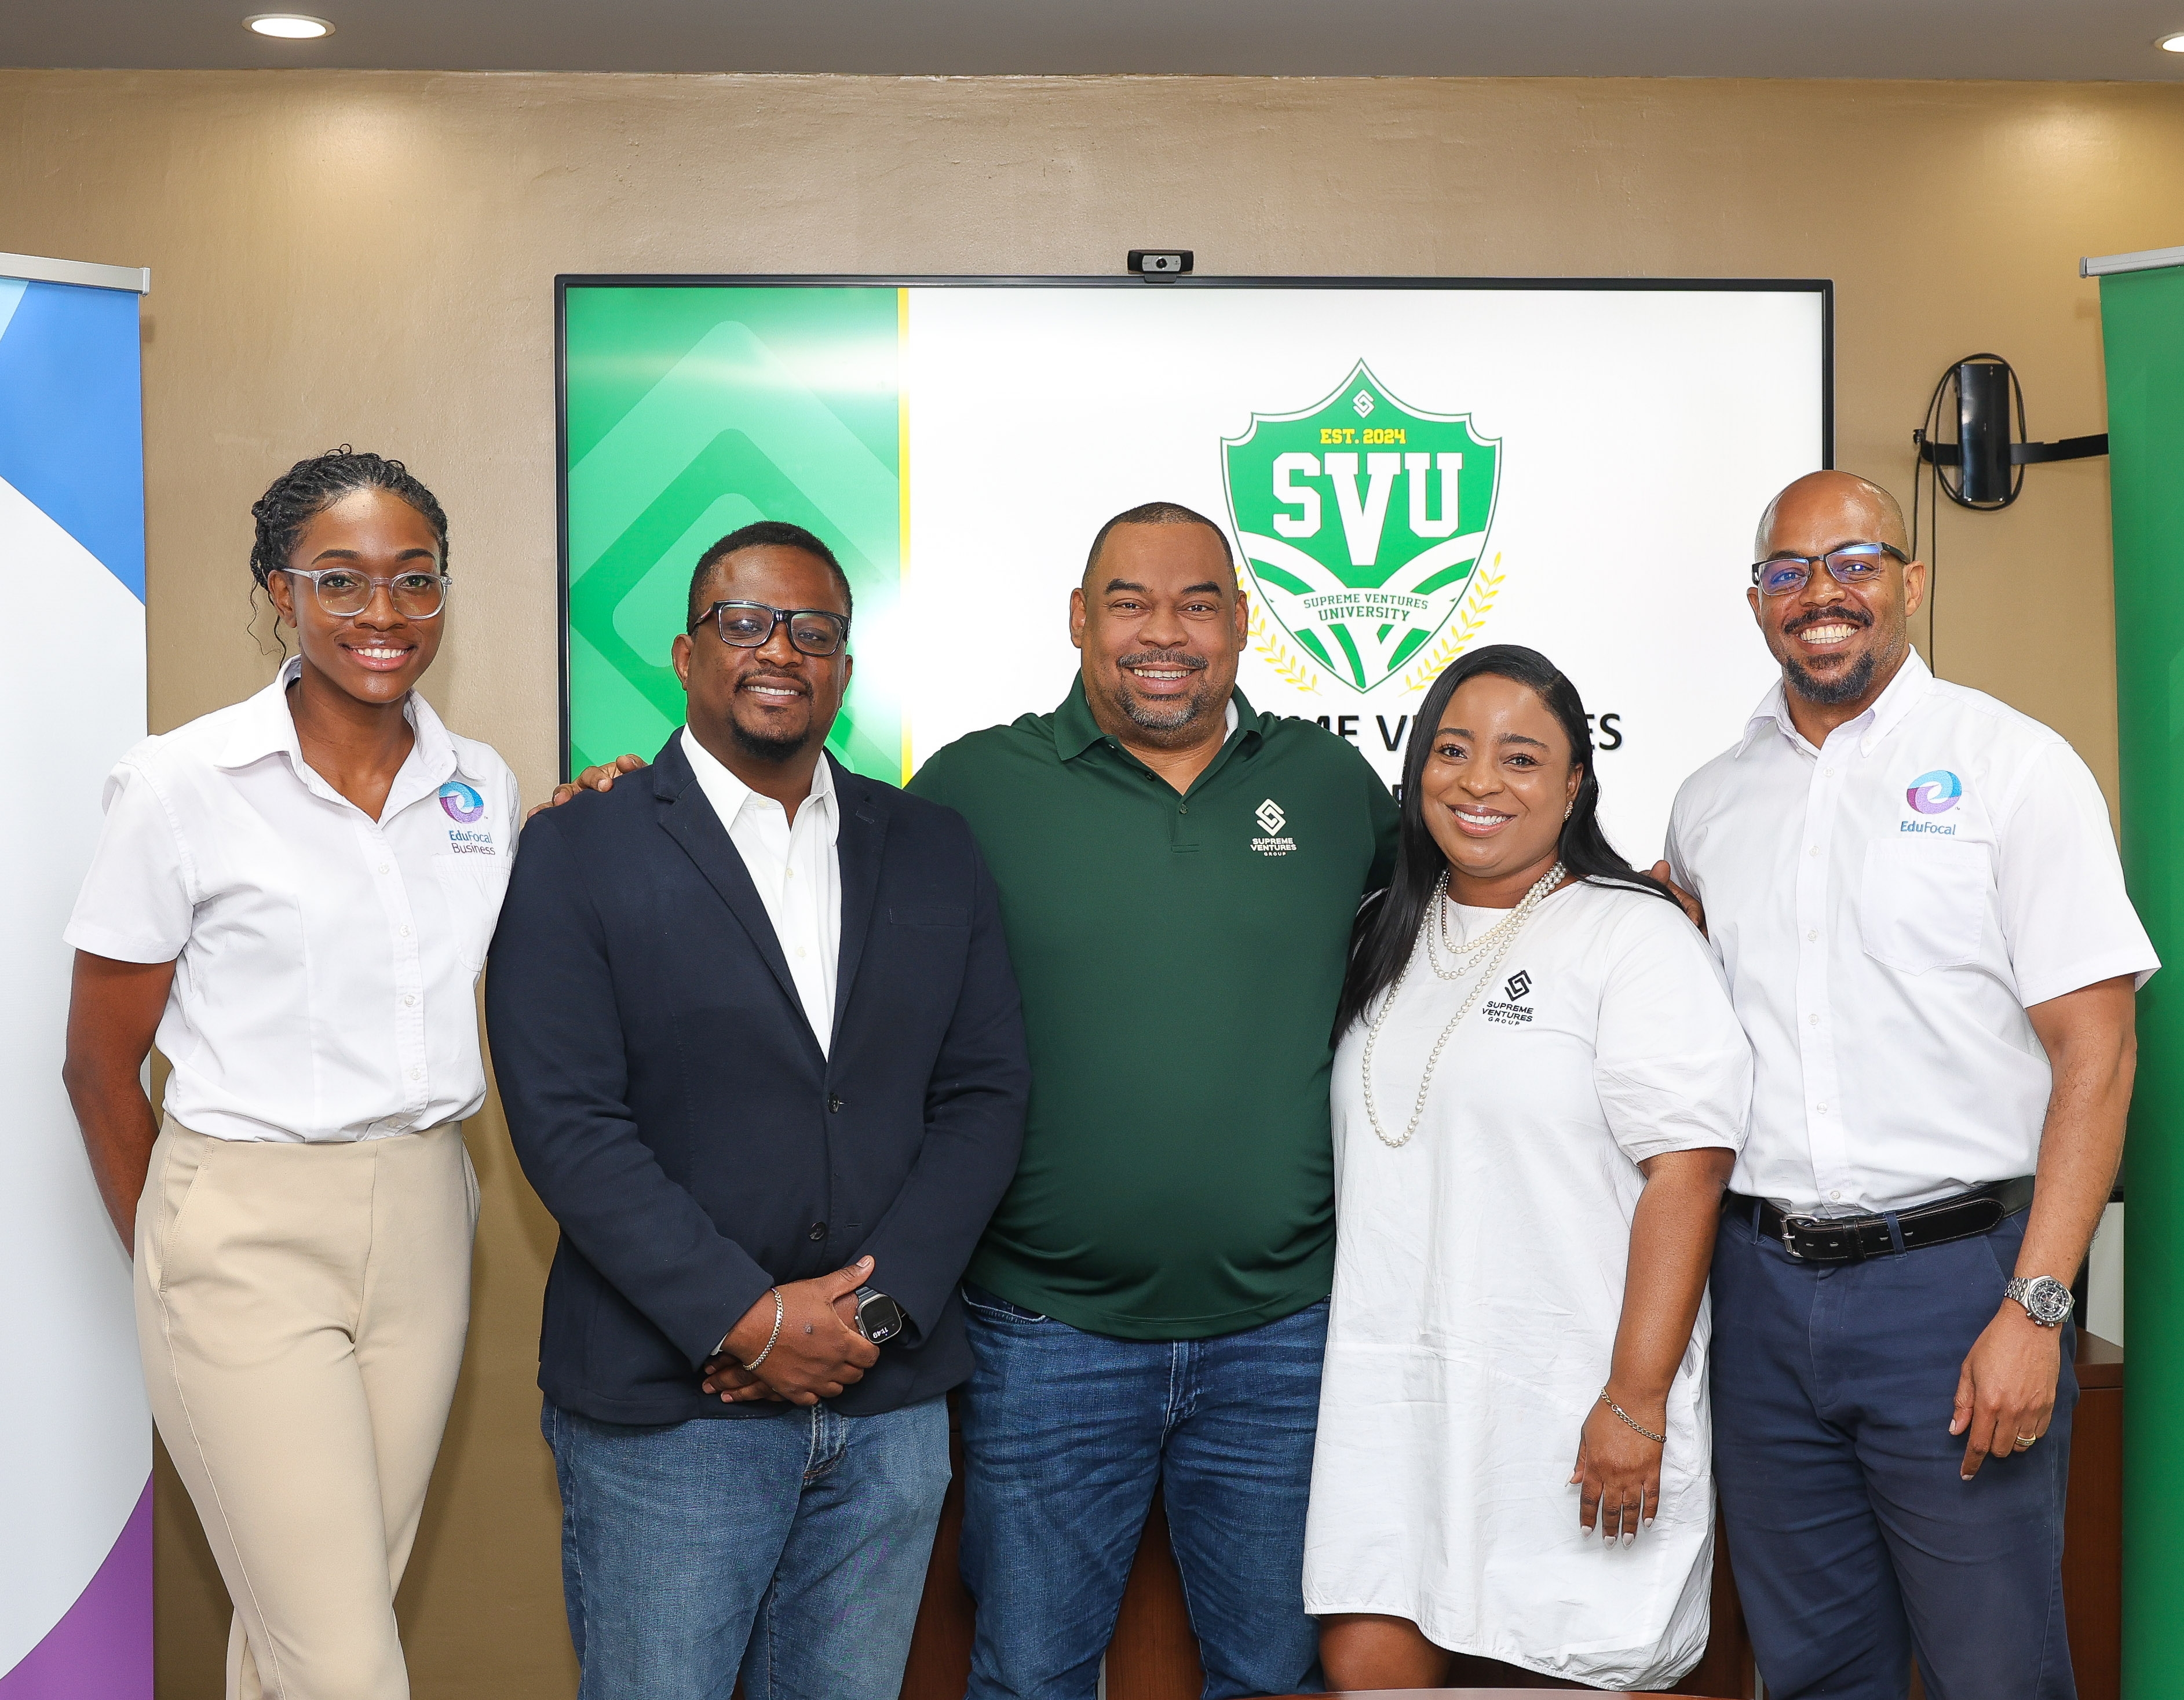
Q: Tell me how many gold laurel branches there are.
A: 2